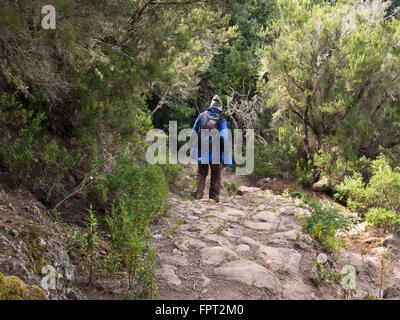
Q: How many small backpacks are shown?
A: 1